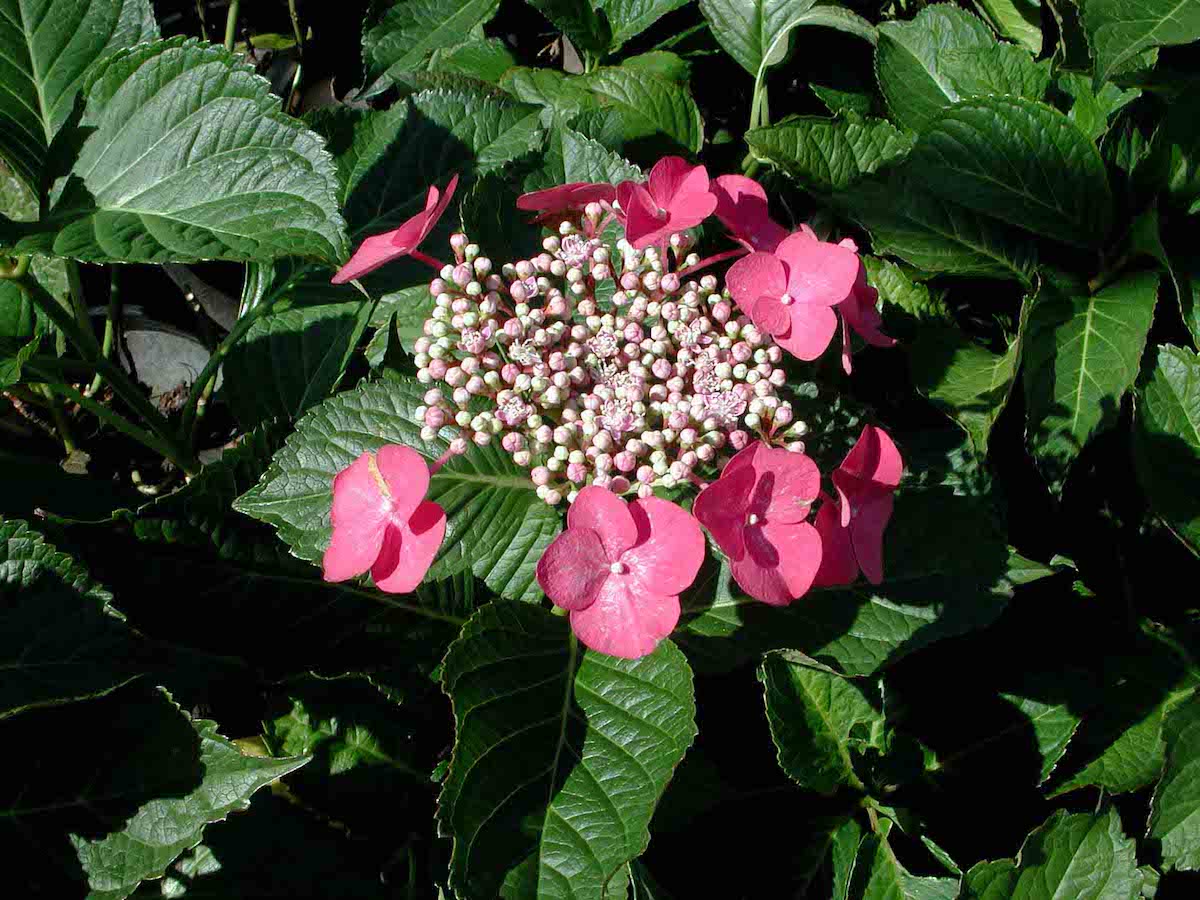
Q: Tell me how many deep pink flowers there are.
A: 10